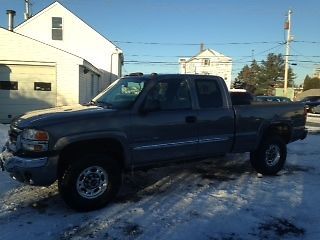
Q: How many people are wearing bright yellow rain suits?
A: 0